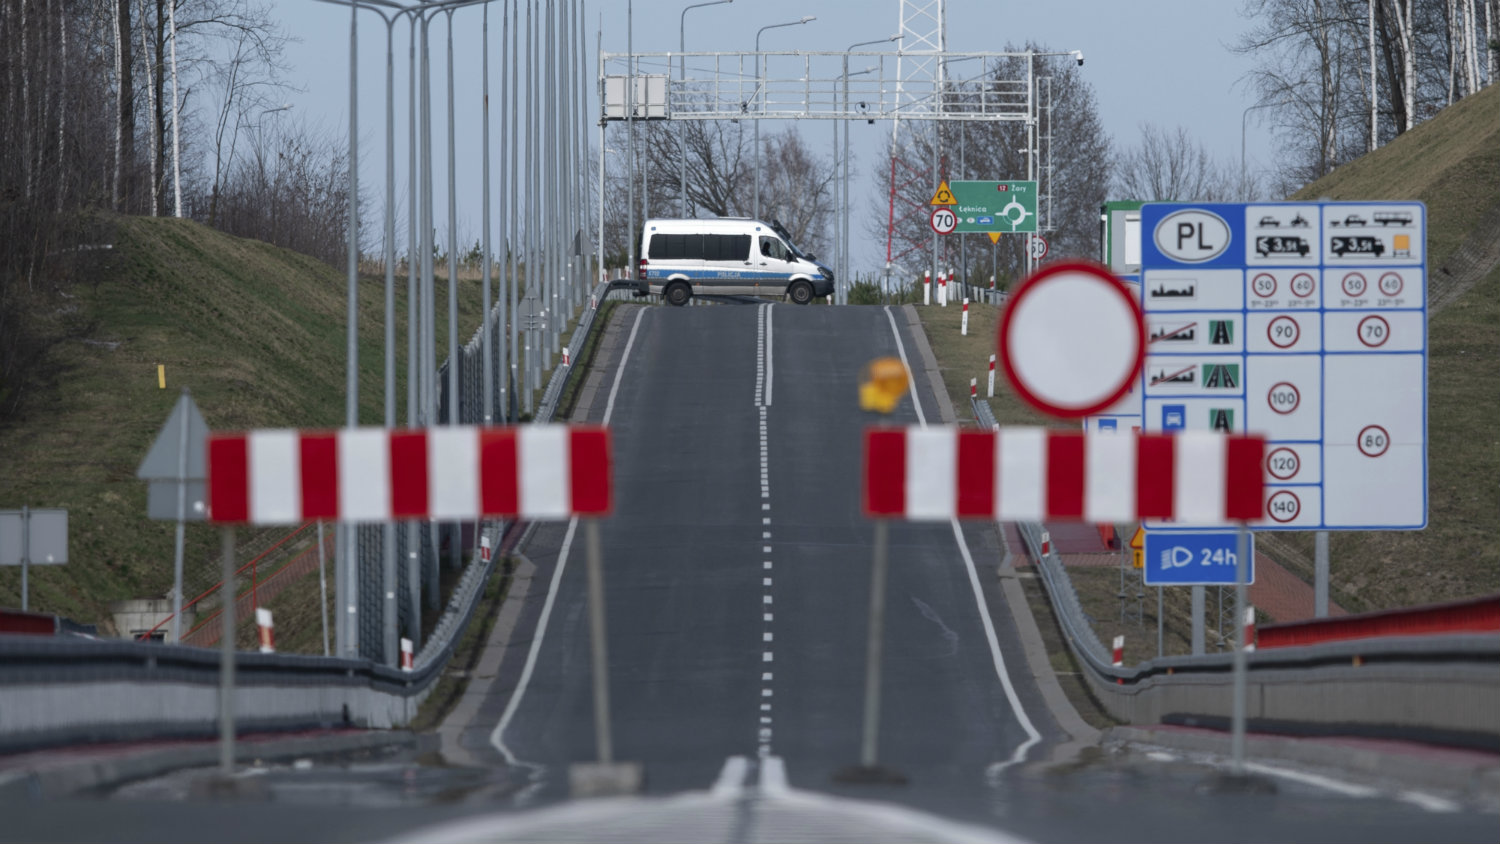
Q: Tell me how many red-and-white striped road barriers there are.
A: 2